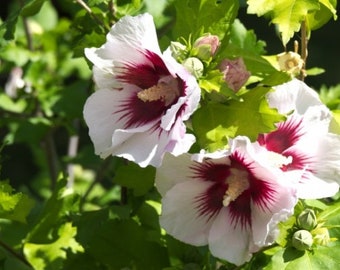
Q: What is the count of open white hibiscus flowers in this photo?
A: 3